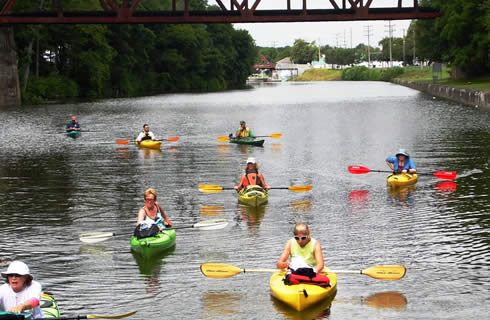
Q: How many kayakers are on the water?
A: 8